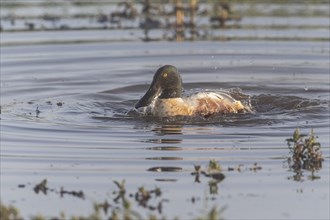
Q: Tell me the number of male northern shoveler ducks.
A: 1